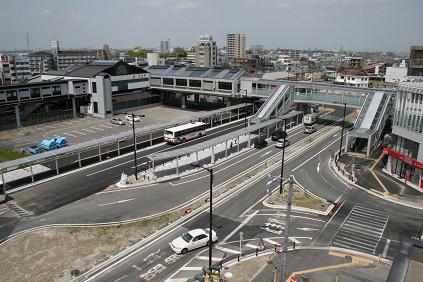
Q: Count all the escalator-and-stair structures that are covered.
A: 2